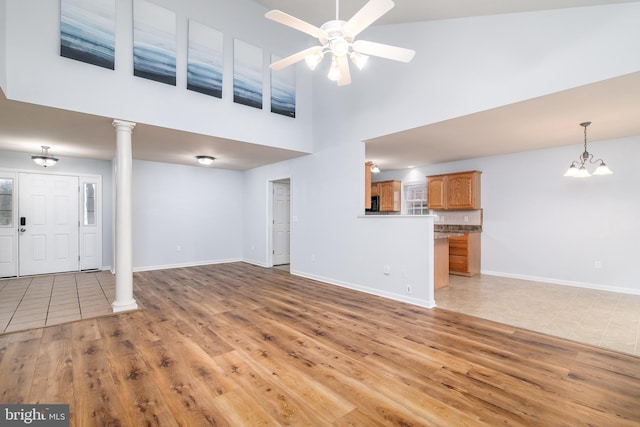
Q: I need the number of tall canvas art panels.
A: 5